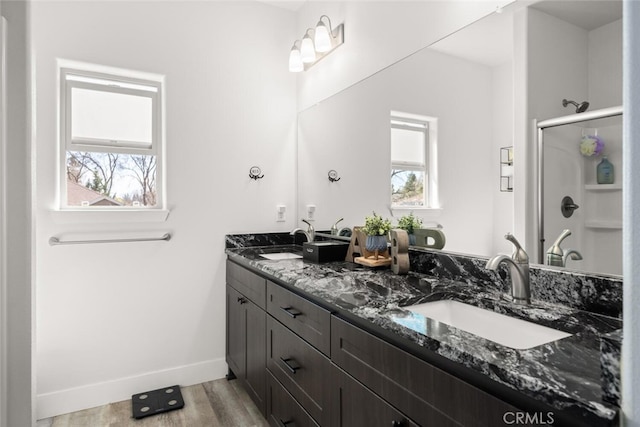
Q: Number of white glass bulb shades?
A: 3